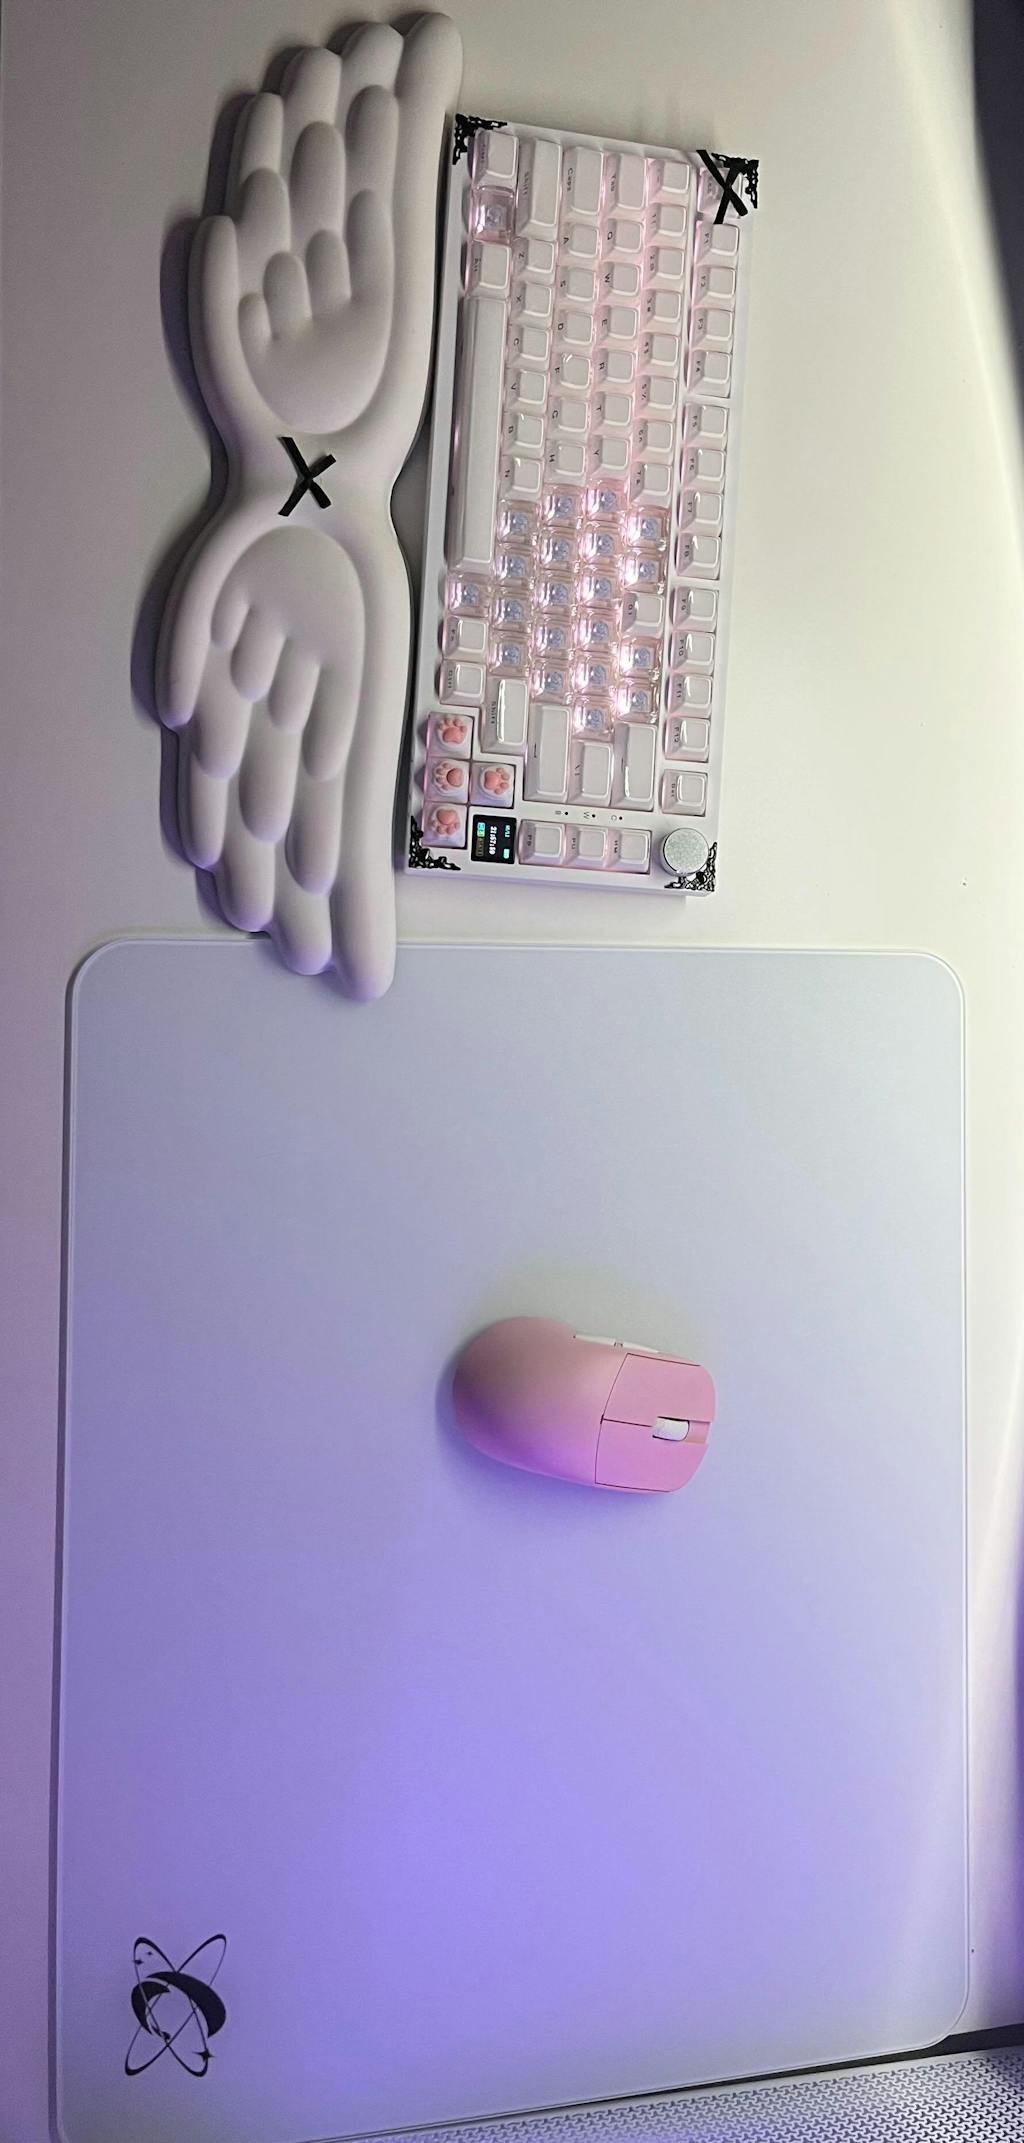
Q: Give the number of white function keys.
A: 12